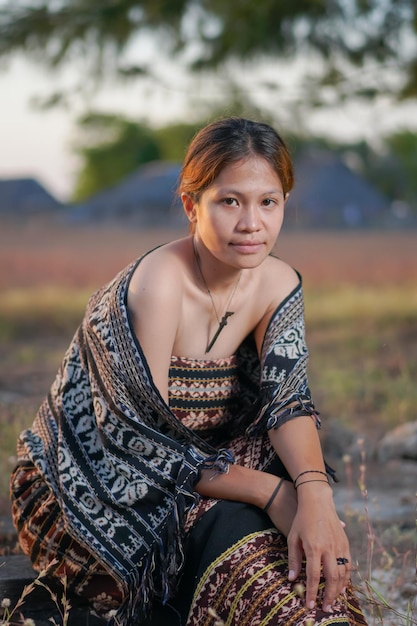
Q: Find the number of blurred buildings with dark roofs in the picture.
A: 3